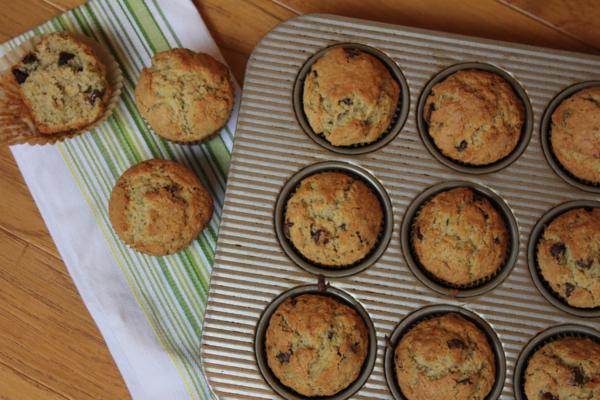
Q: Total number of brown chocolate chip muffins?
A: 12